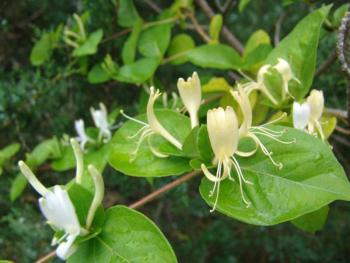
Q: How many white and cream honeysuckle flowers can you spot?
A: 11